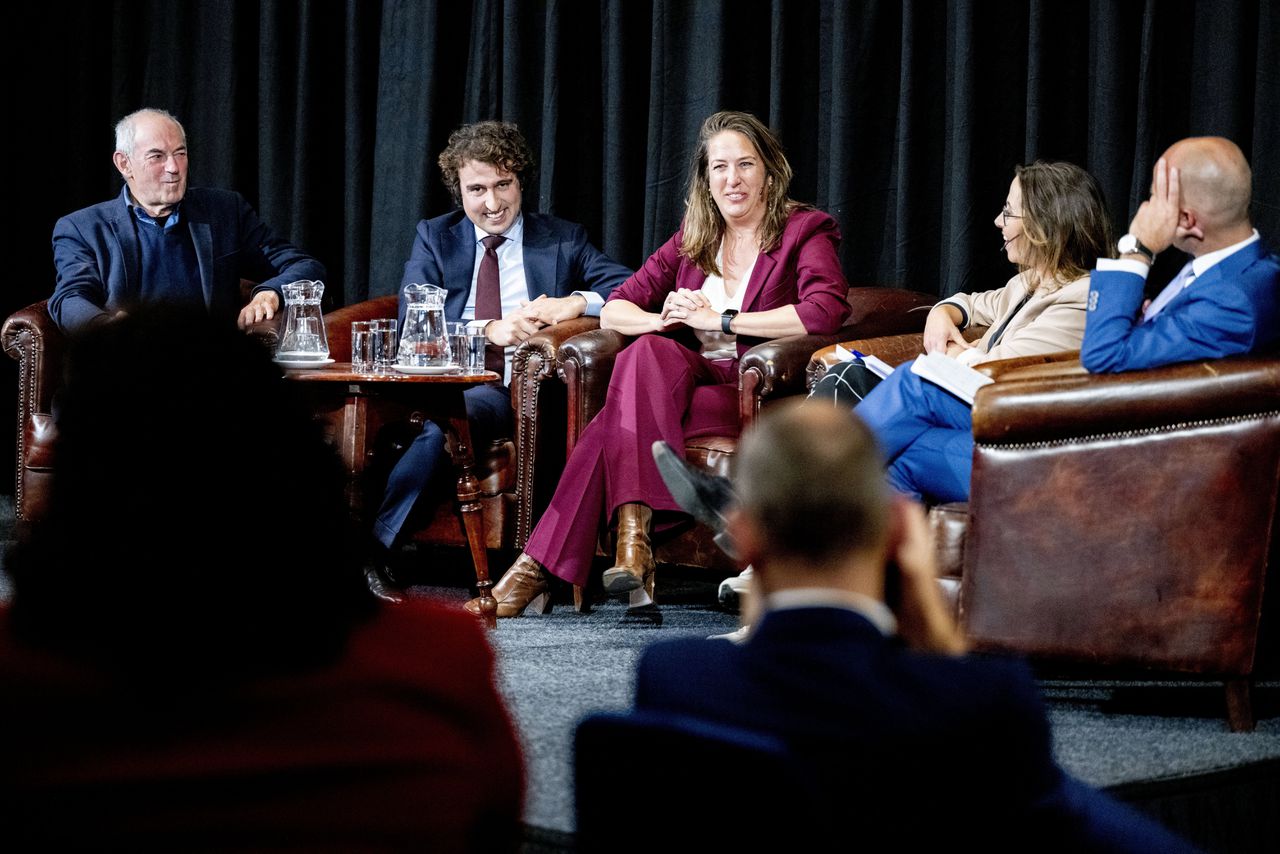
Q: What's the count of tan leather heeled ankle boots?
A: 2